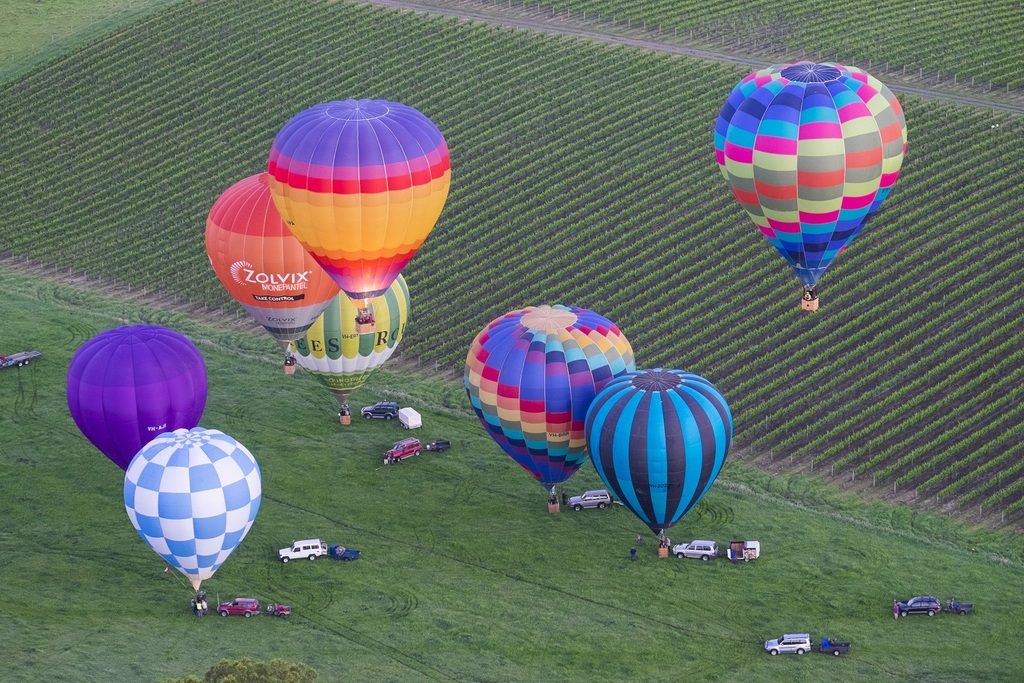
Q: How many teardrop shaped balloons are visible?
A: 8